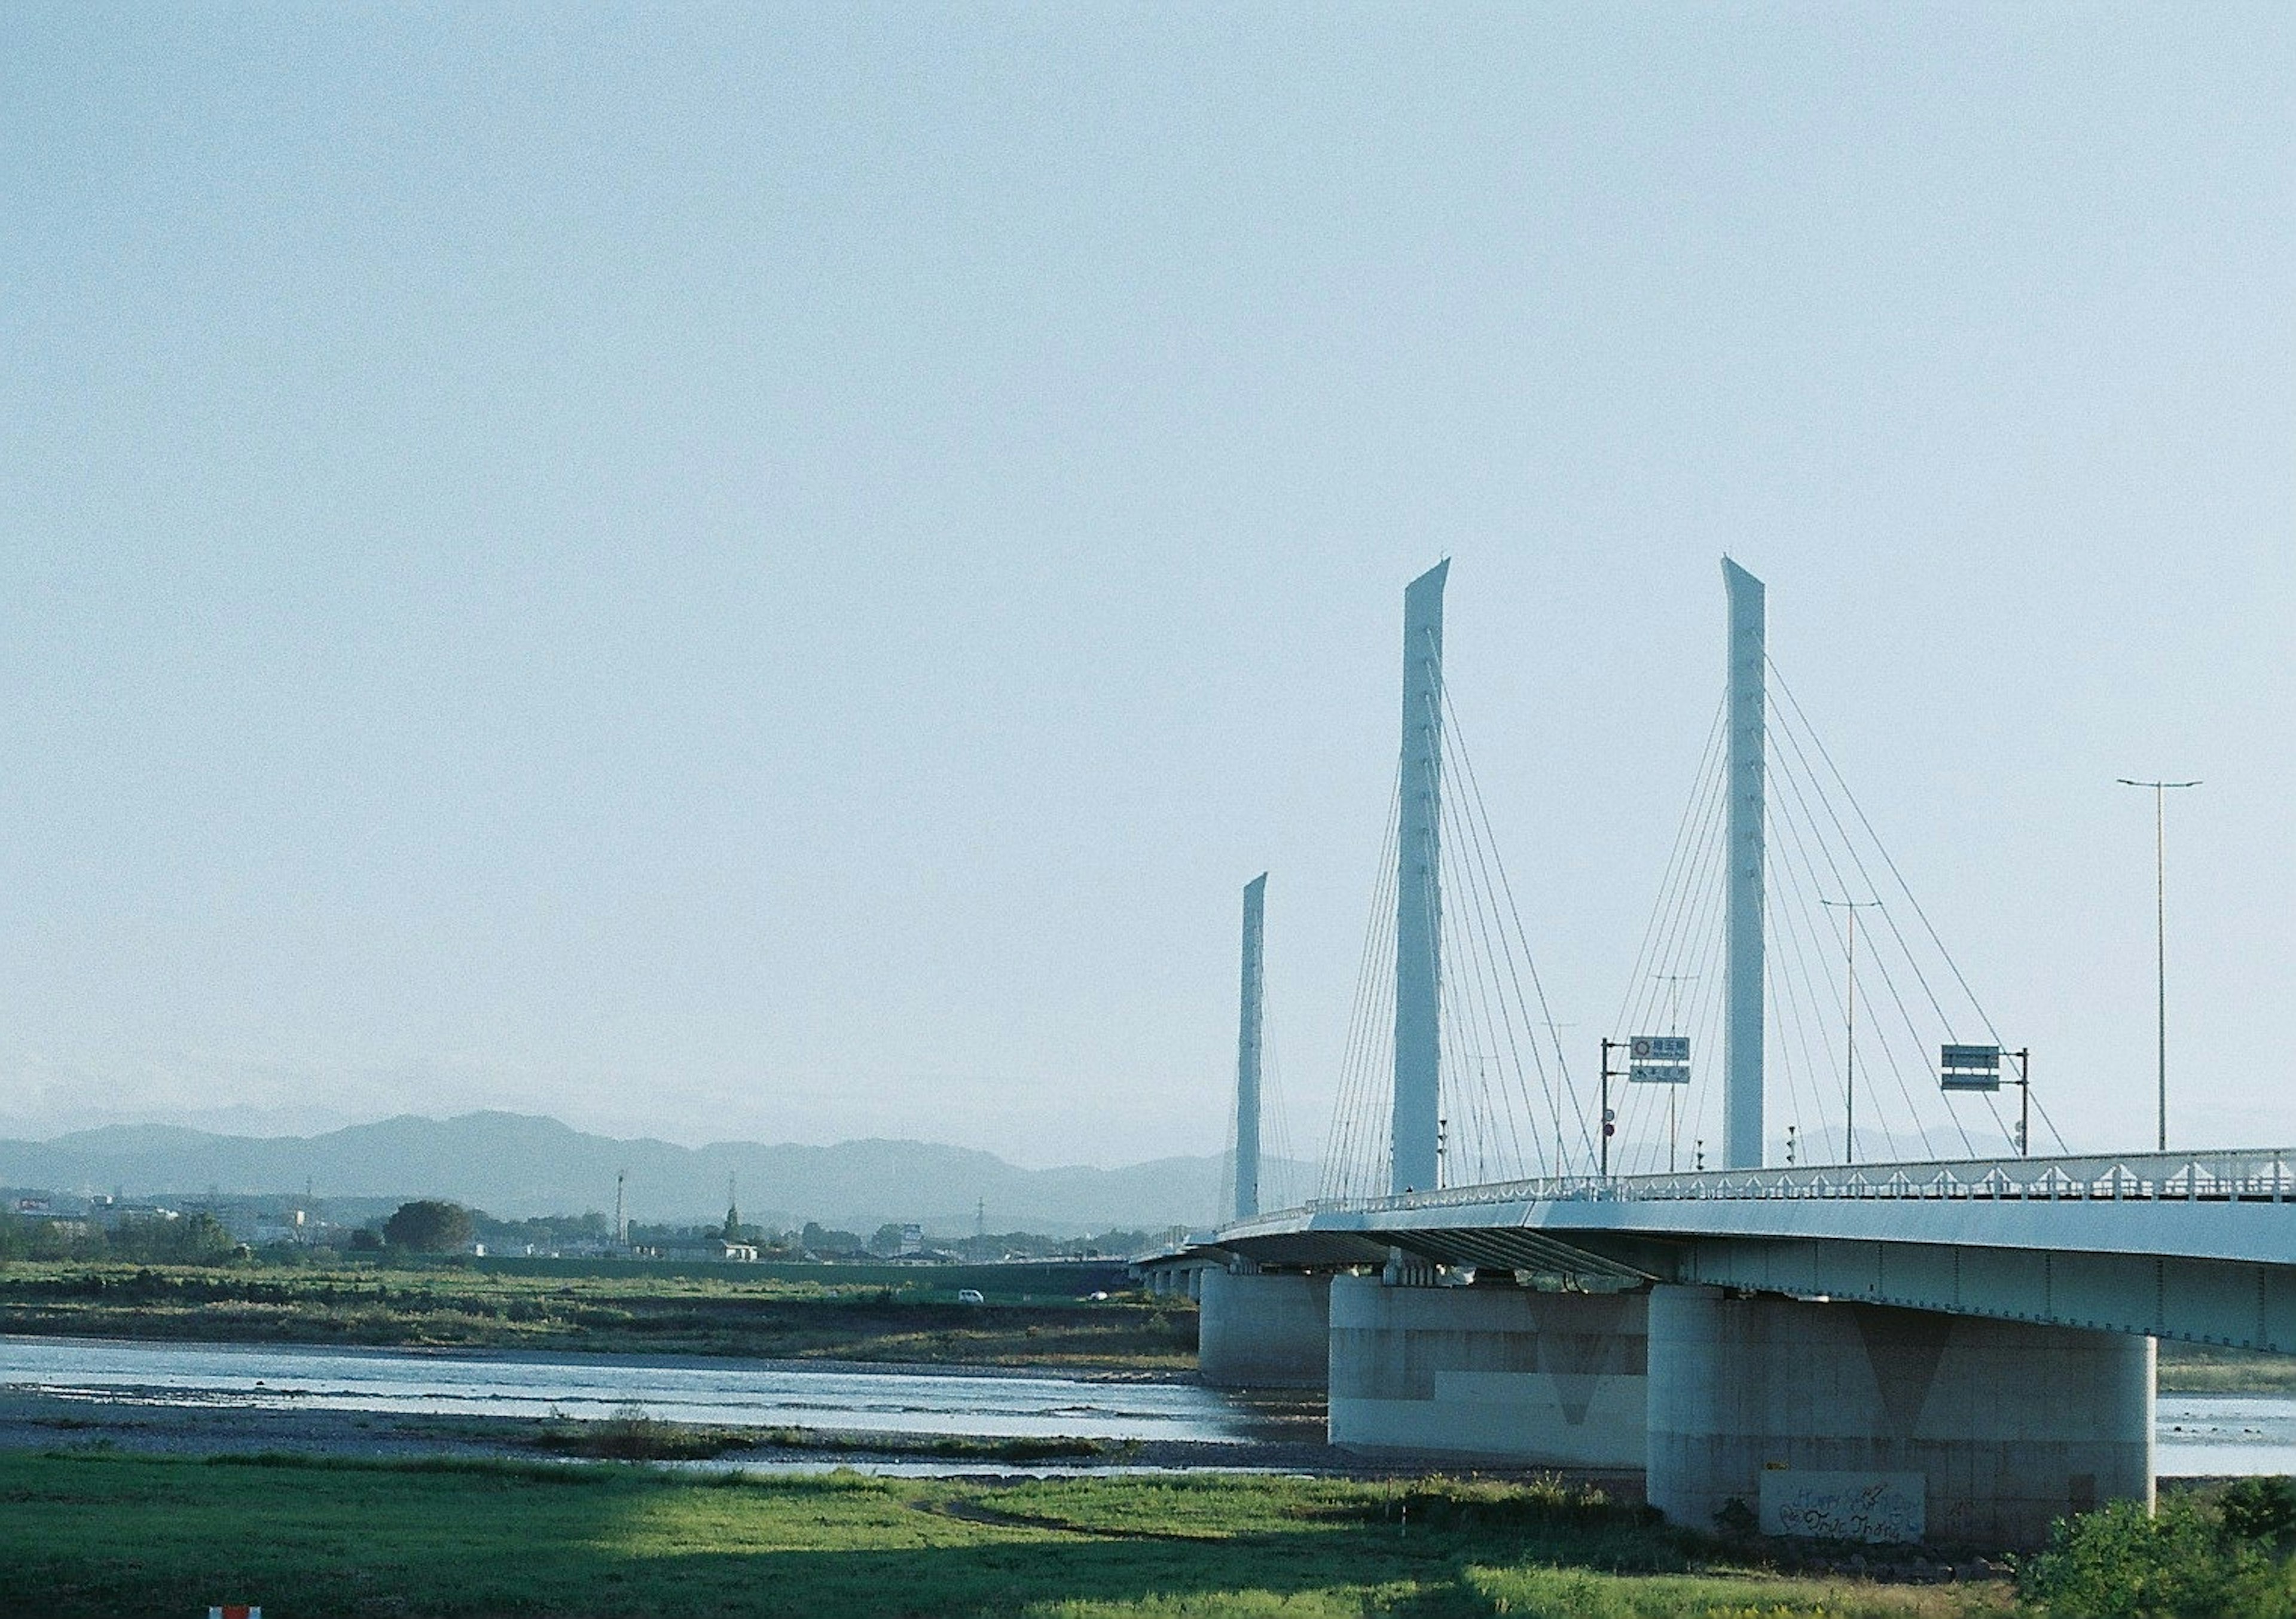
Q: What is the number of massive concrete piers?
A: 3